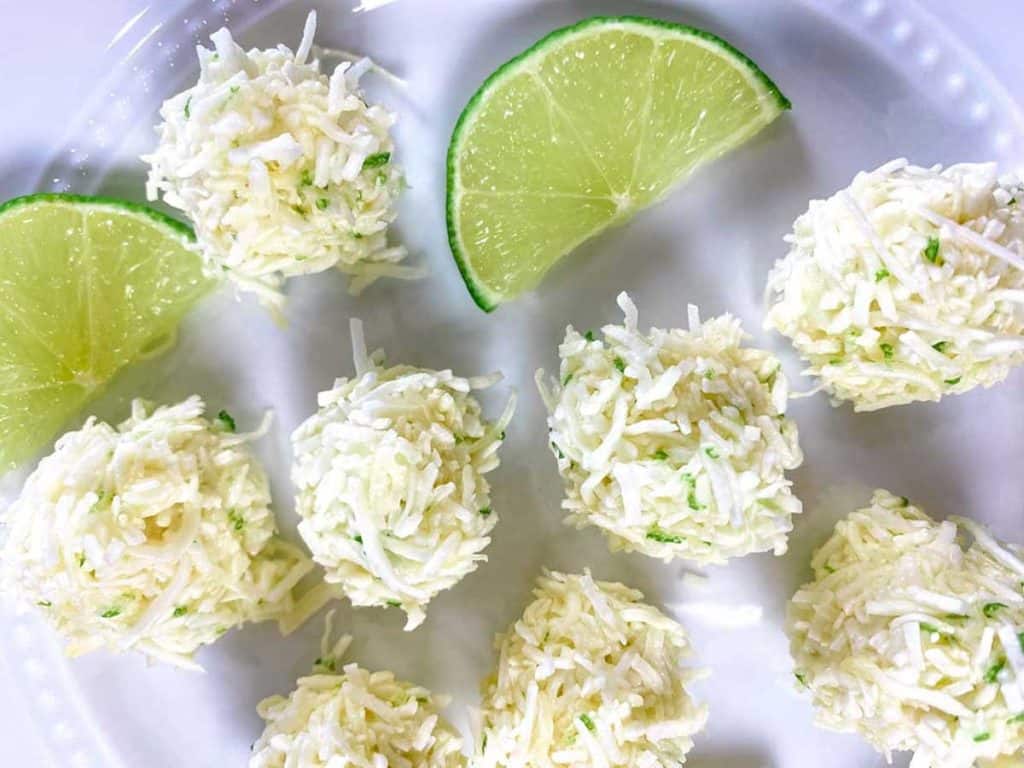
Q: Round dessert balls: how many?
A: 8